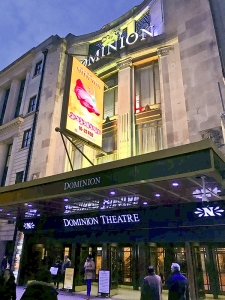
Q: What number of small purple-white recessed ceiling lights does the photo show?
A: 10